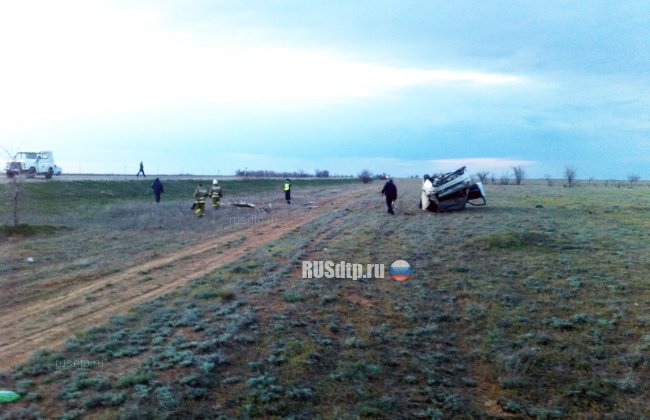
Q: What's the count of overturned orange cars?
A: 0